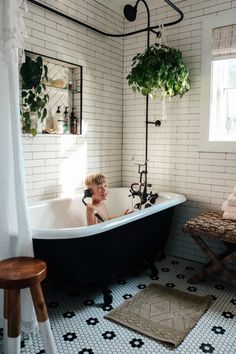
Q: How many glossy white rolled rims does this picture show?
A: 1